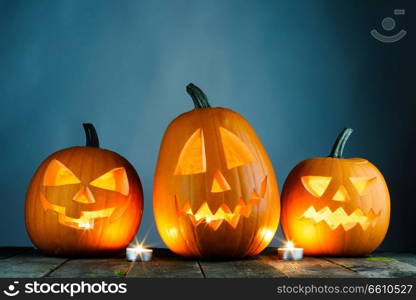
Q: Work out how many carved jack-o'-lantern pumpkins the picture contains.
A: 3